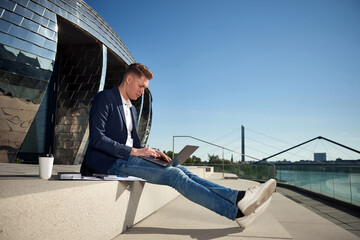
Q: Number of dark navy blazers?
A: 1